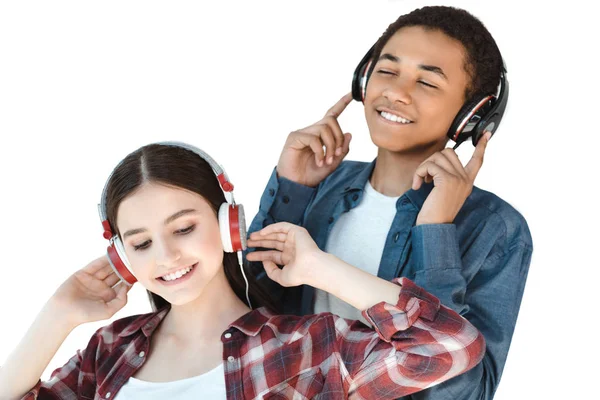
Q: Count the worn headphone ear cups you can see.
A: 4